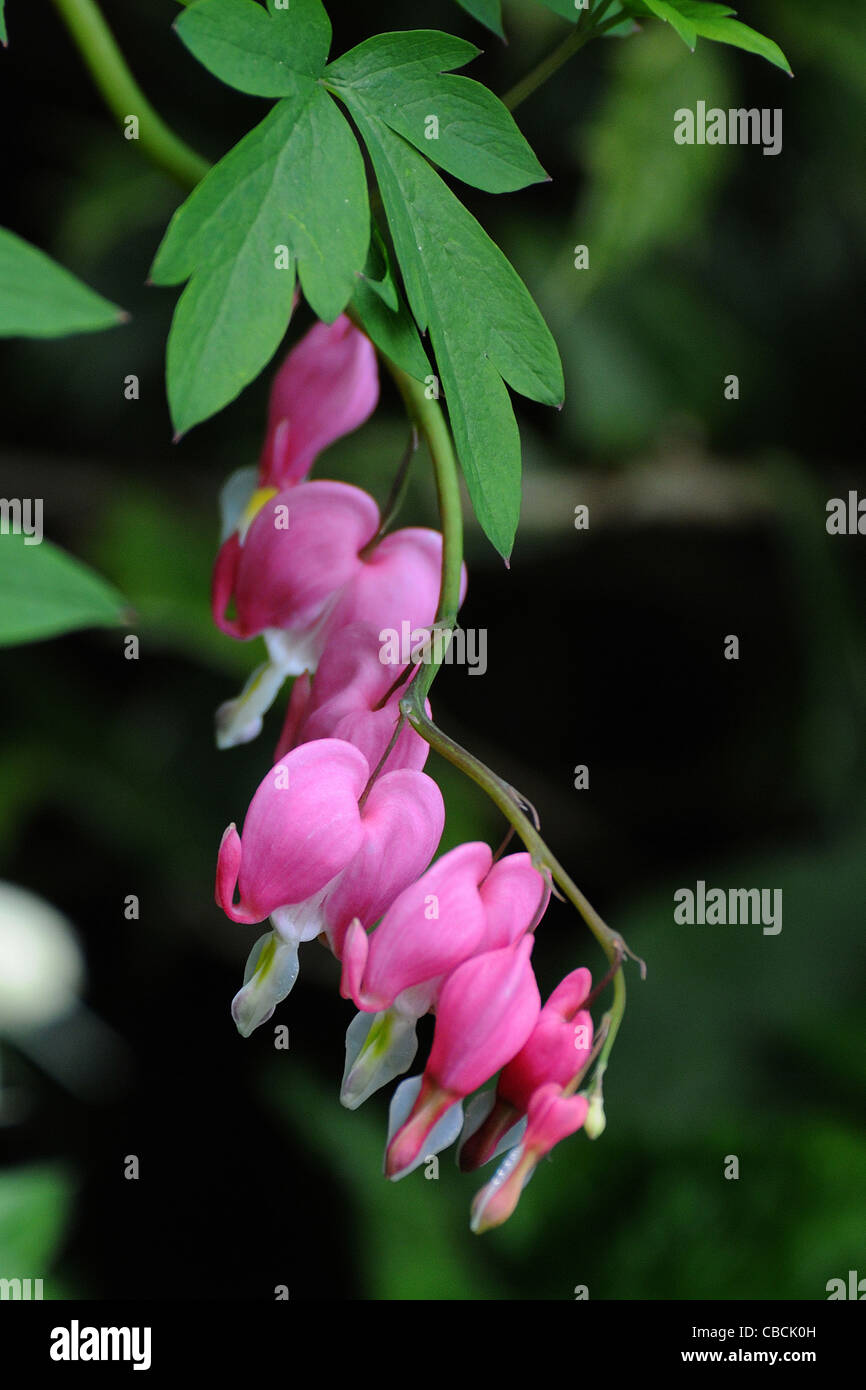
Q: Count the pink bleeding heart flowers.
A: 8